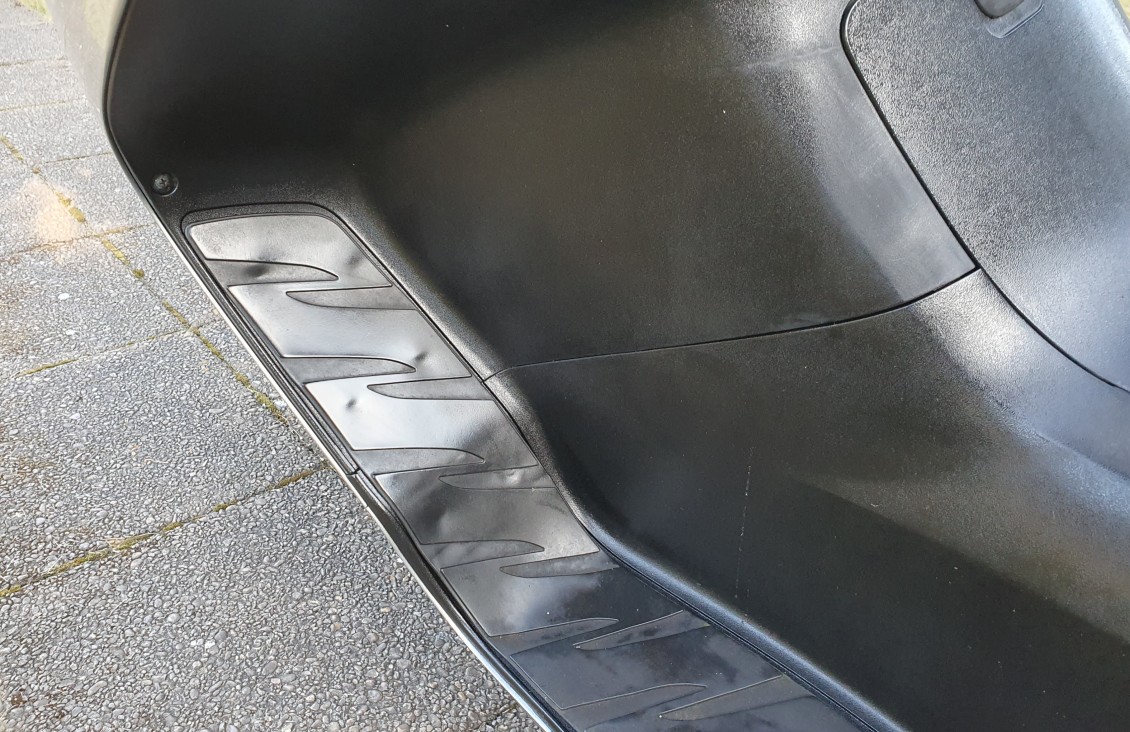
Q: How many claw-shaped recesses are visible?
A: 12